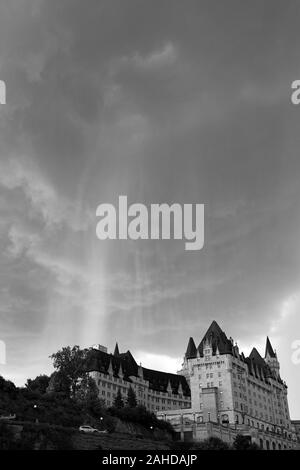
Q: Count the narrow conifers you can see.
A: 2